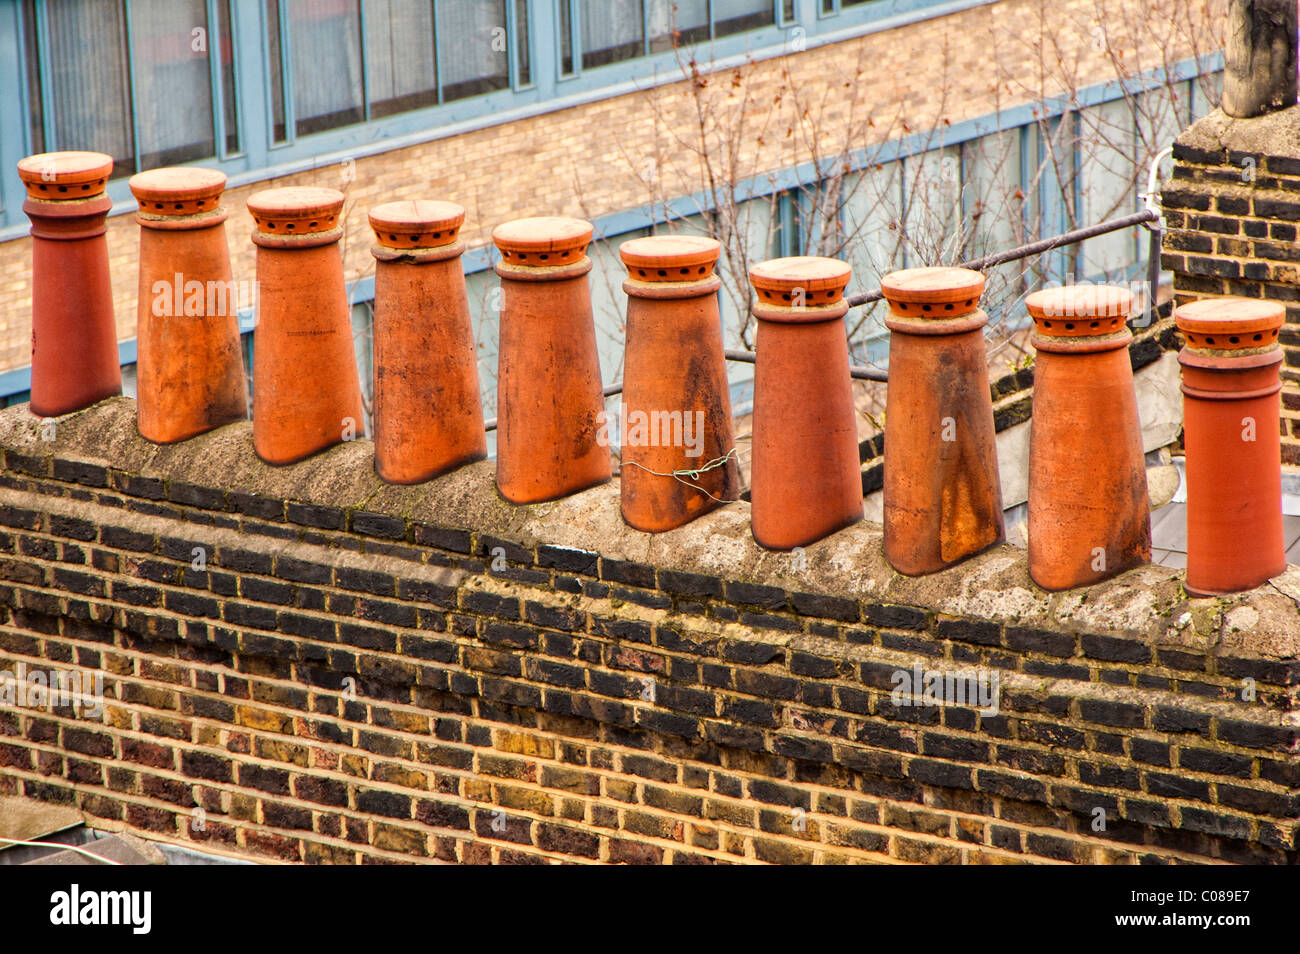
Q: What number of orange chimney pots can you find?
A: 10